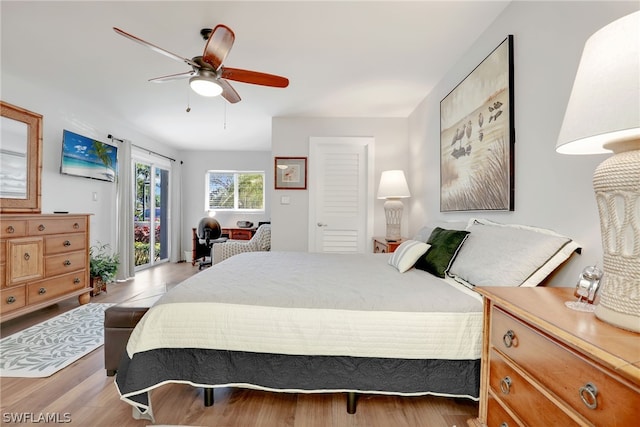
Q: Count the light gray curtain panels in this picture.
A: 2